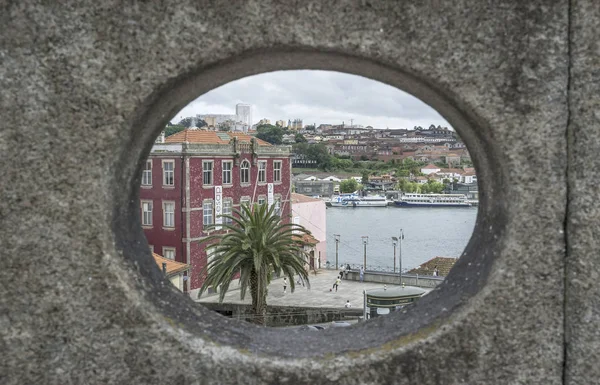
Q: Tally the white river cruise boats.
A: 2